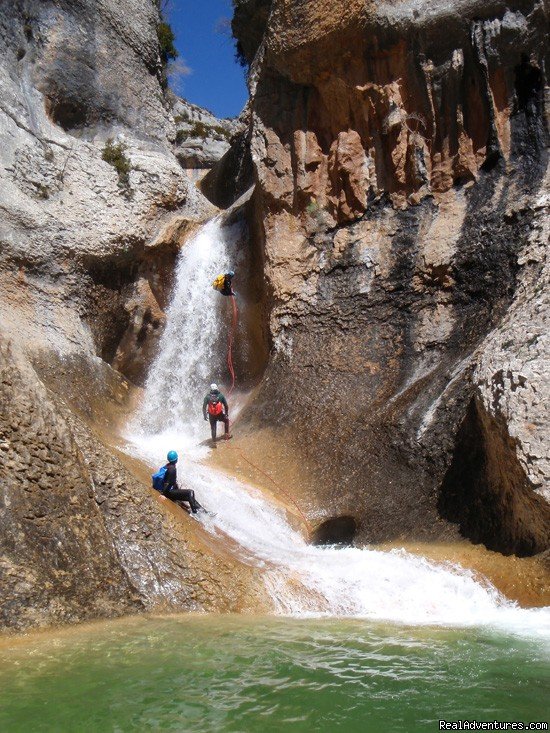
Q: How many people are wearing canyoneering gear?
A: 3